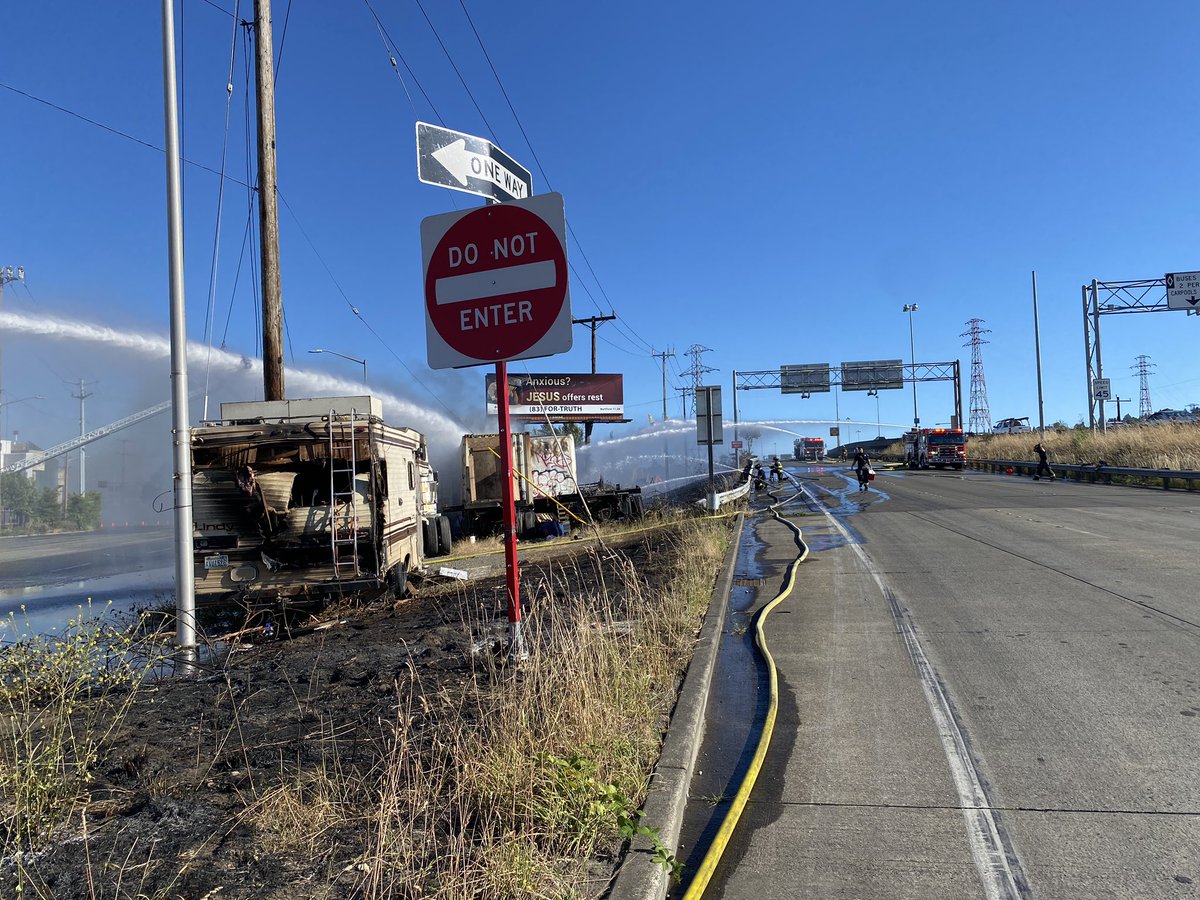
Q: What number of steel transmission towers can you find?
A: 3